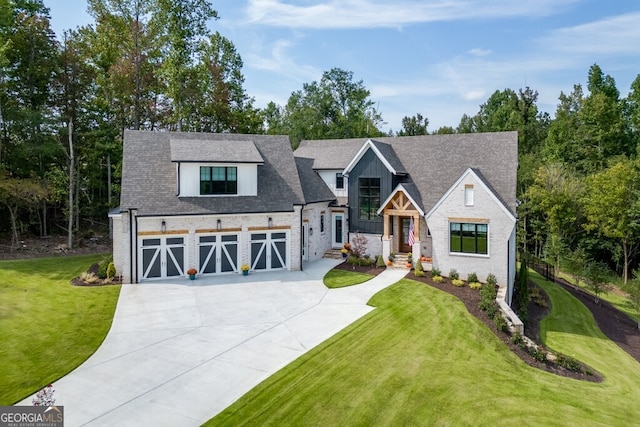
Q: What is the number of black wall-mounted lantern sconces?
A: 4